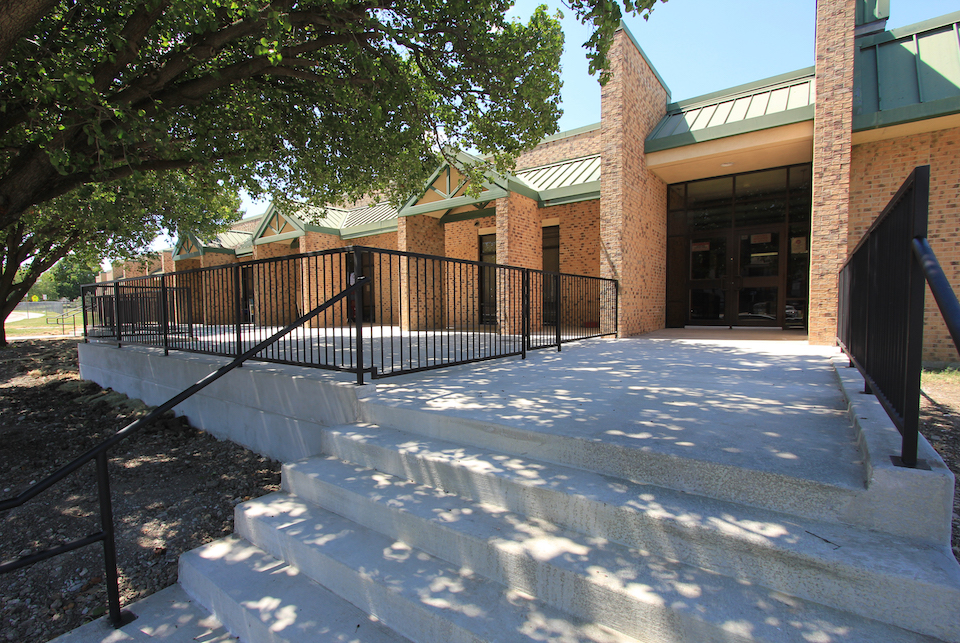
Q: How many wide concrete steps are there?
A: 5